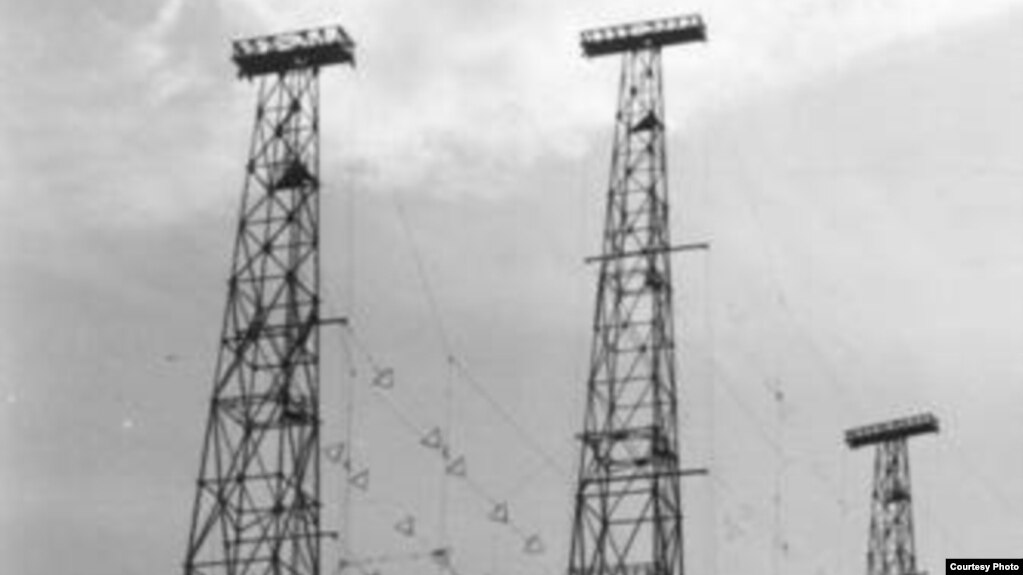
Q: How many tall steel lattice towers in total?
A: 3